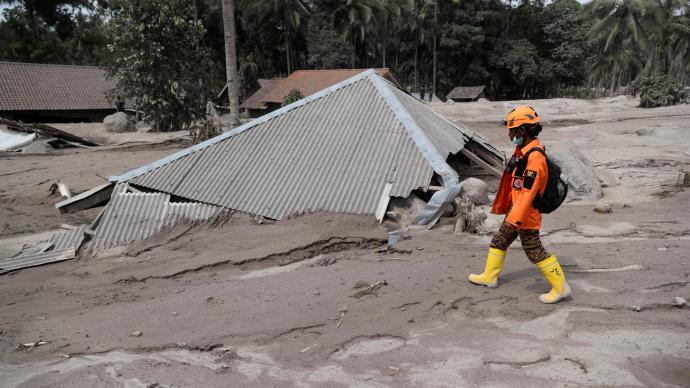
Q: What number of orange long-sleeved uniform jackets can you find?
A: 1